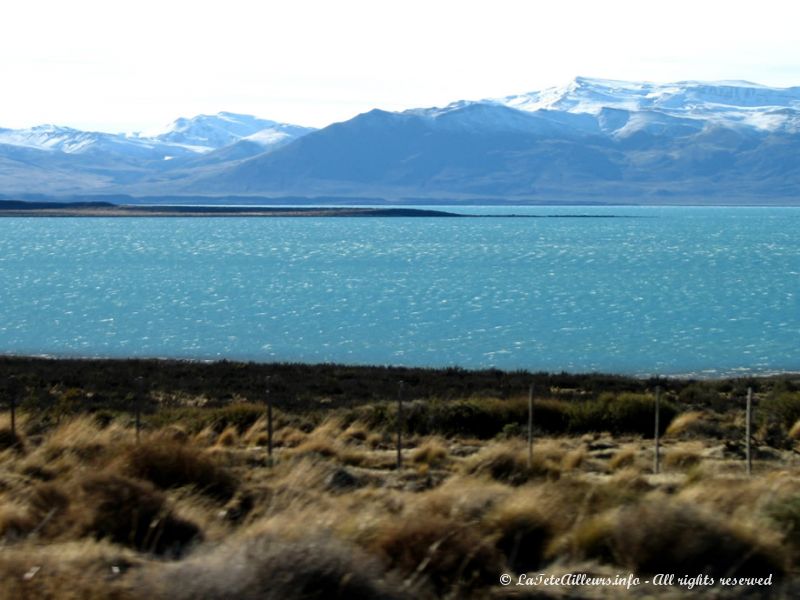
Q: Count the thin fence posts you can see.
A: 7